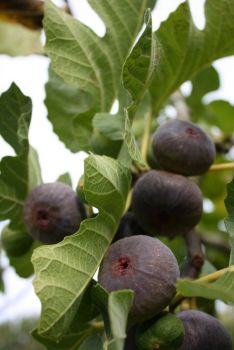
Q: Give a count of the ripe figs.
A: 5